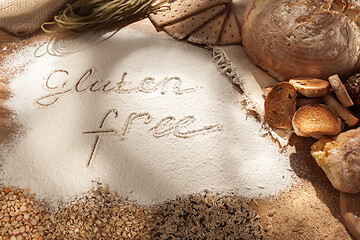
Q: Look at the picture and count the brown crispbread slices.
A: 4